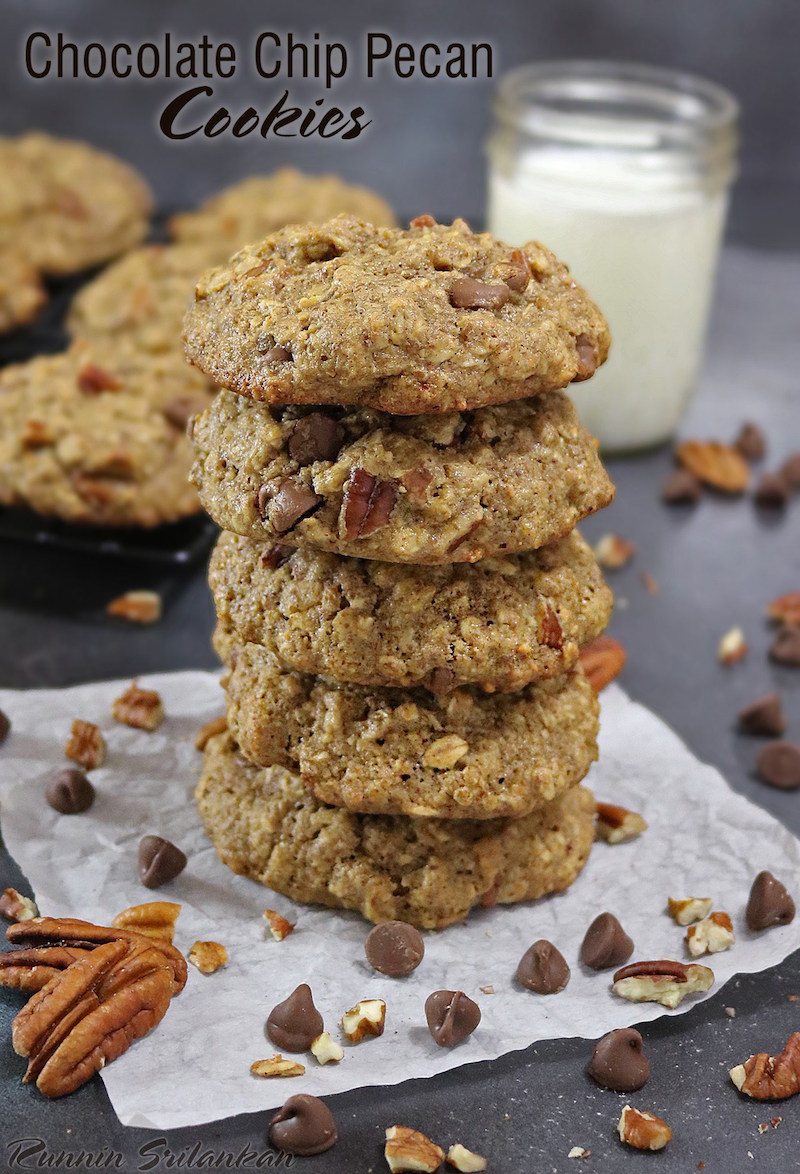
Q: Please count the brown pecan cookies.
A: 10